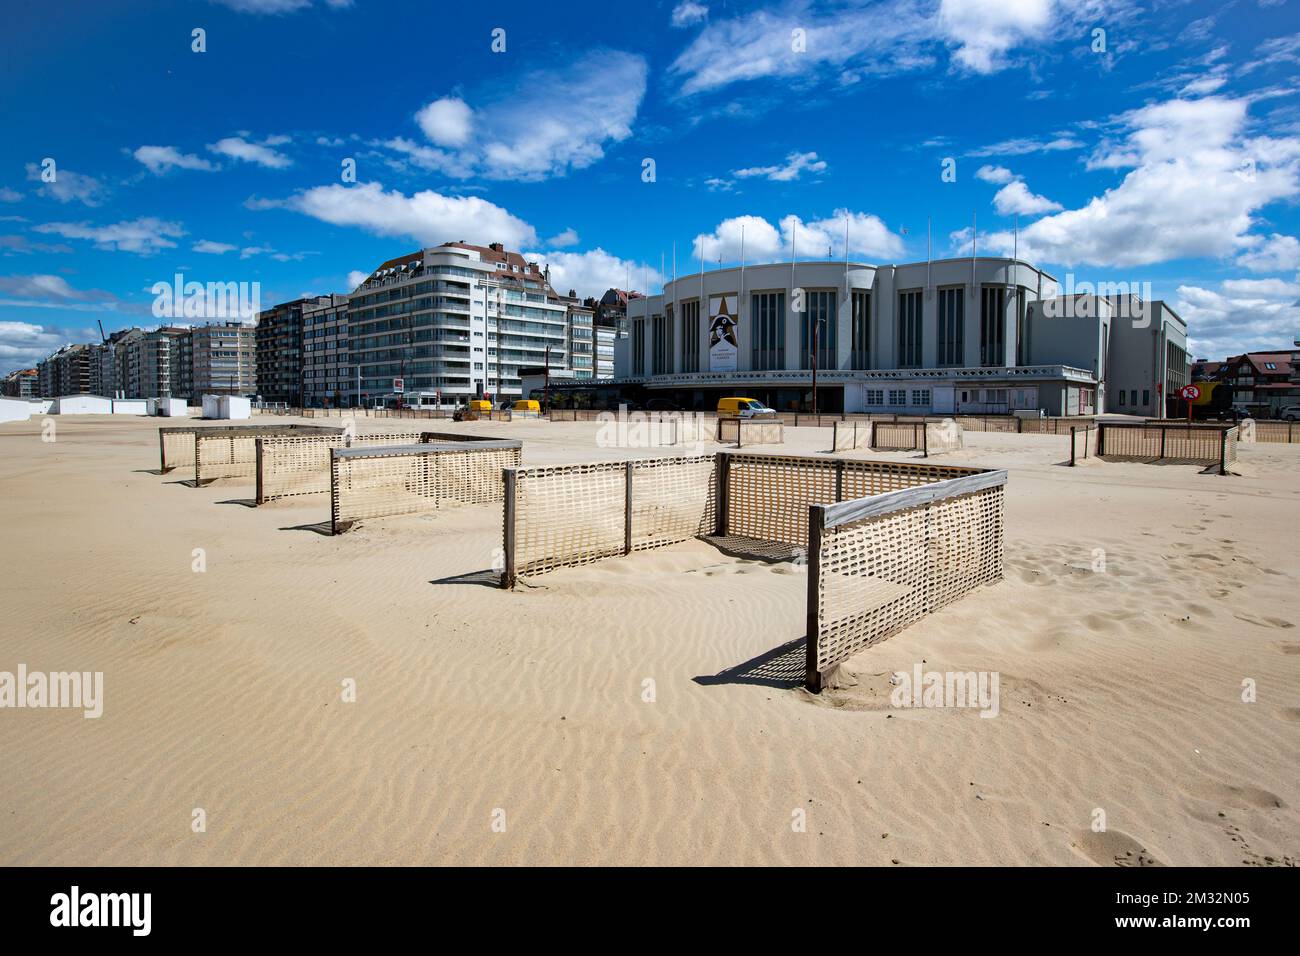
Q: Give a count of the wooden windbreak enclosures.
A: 6